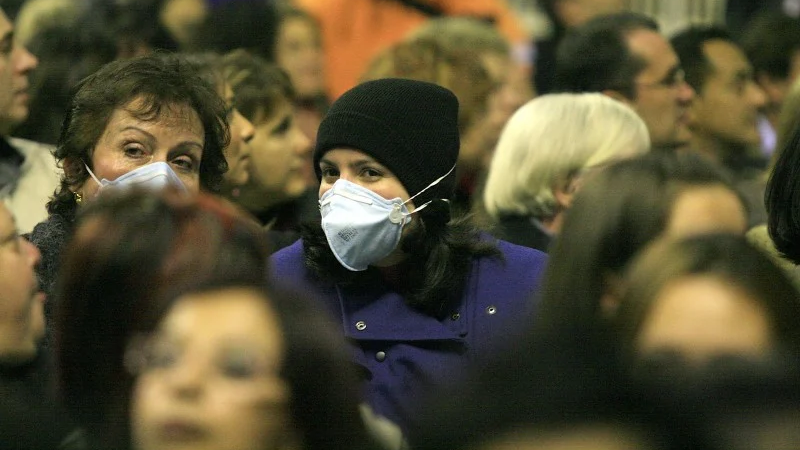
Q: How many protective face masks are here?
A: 2